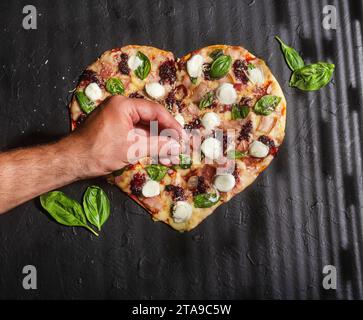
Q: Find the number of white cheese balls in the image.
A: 13